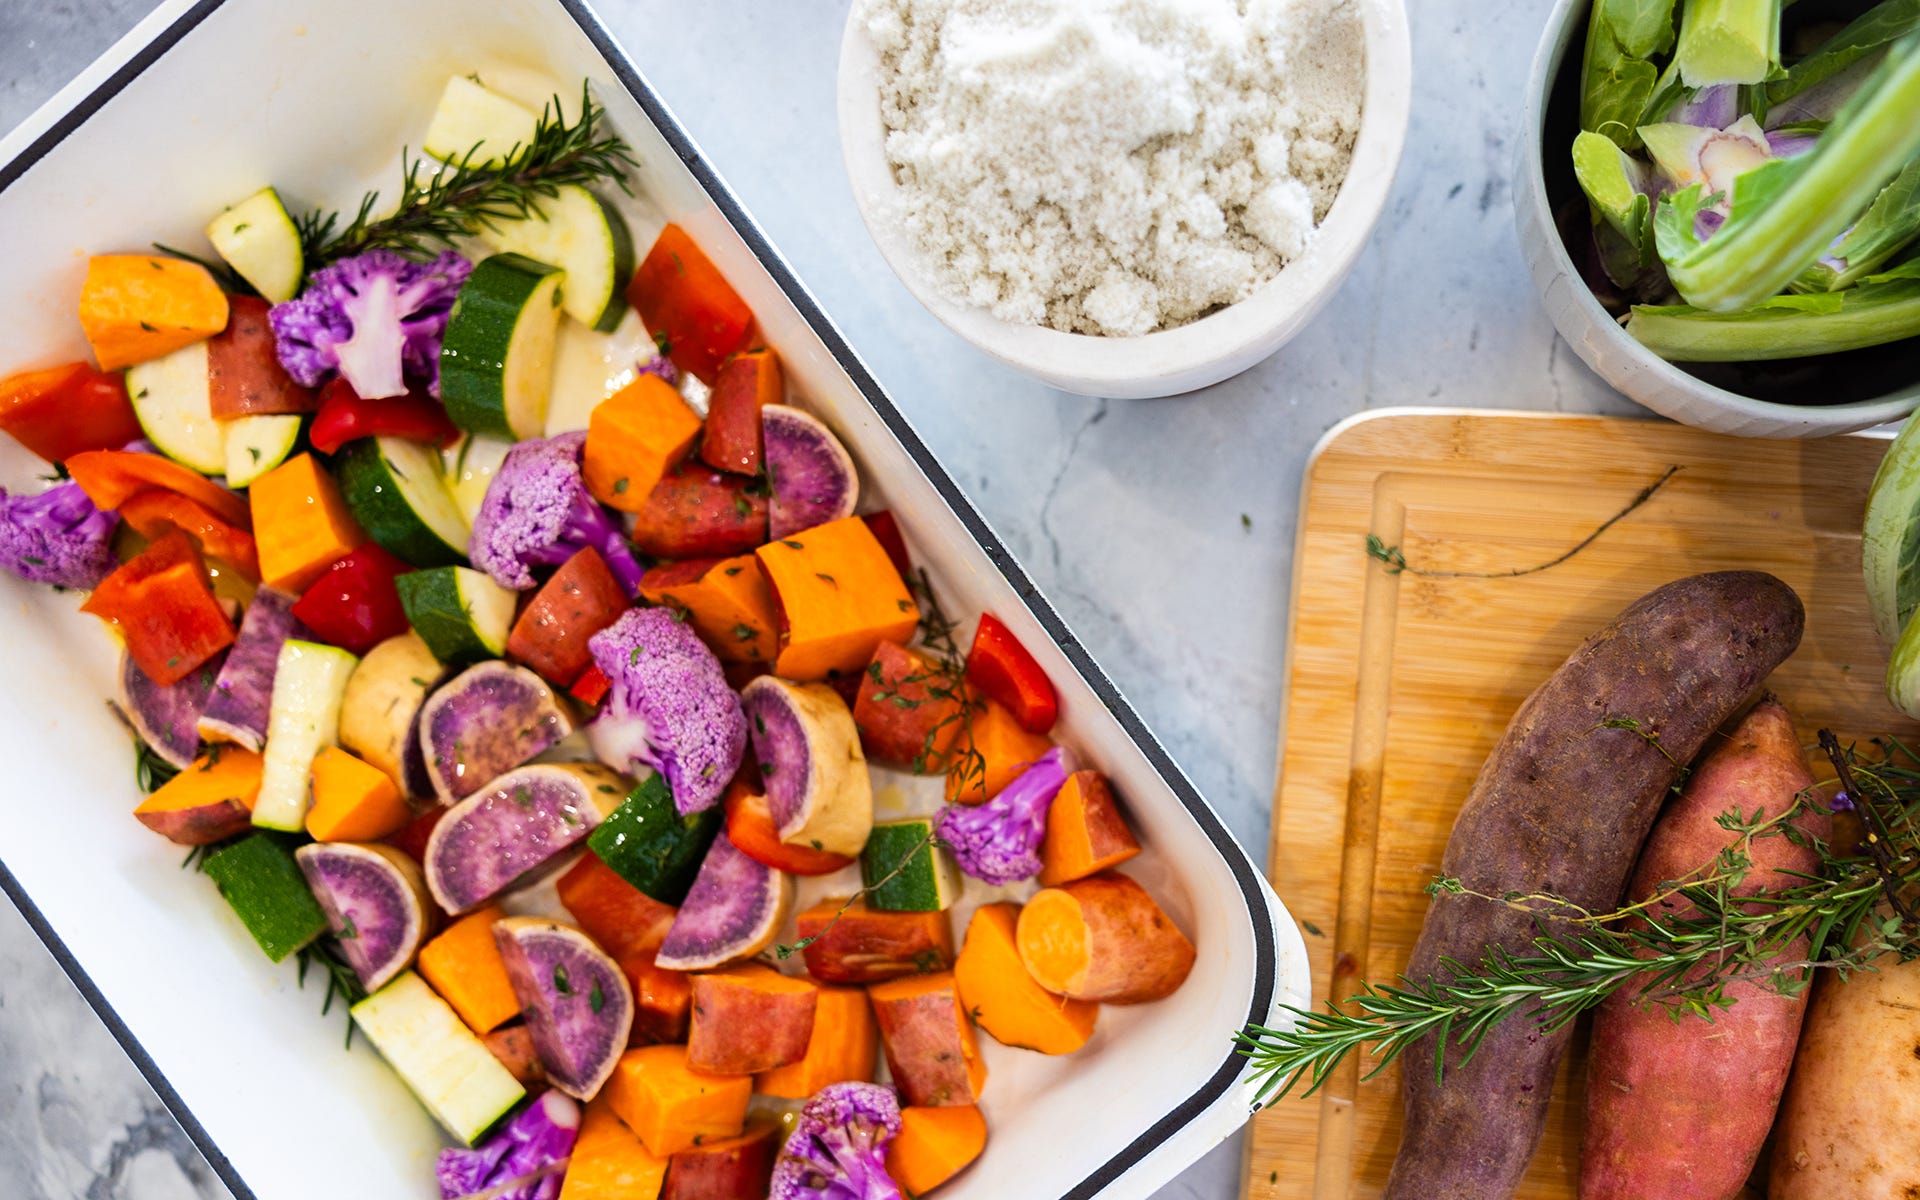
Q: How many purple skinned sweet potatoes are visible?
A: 1